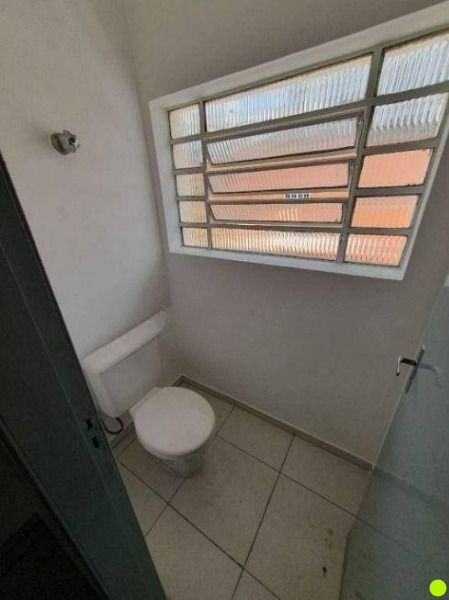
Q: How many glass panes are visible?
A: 15